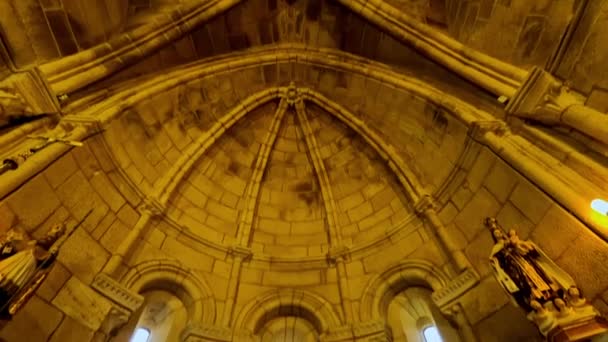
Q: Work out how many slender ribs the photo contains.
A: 4